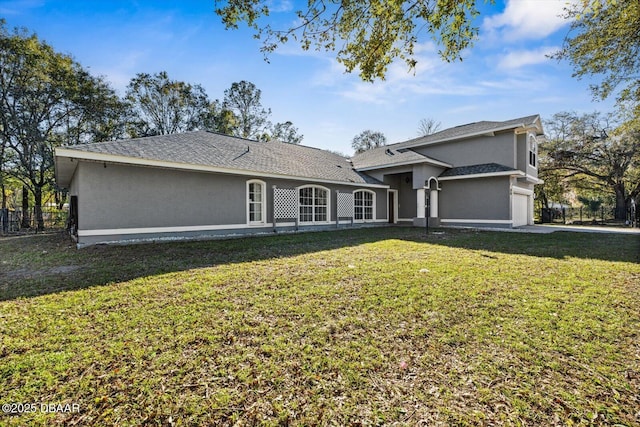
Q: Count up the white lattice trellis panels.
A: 2